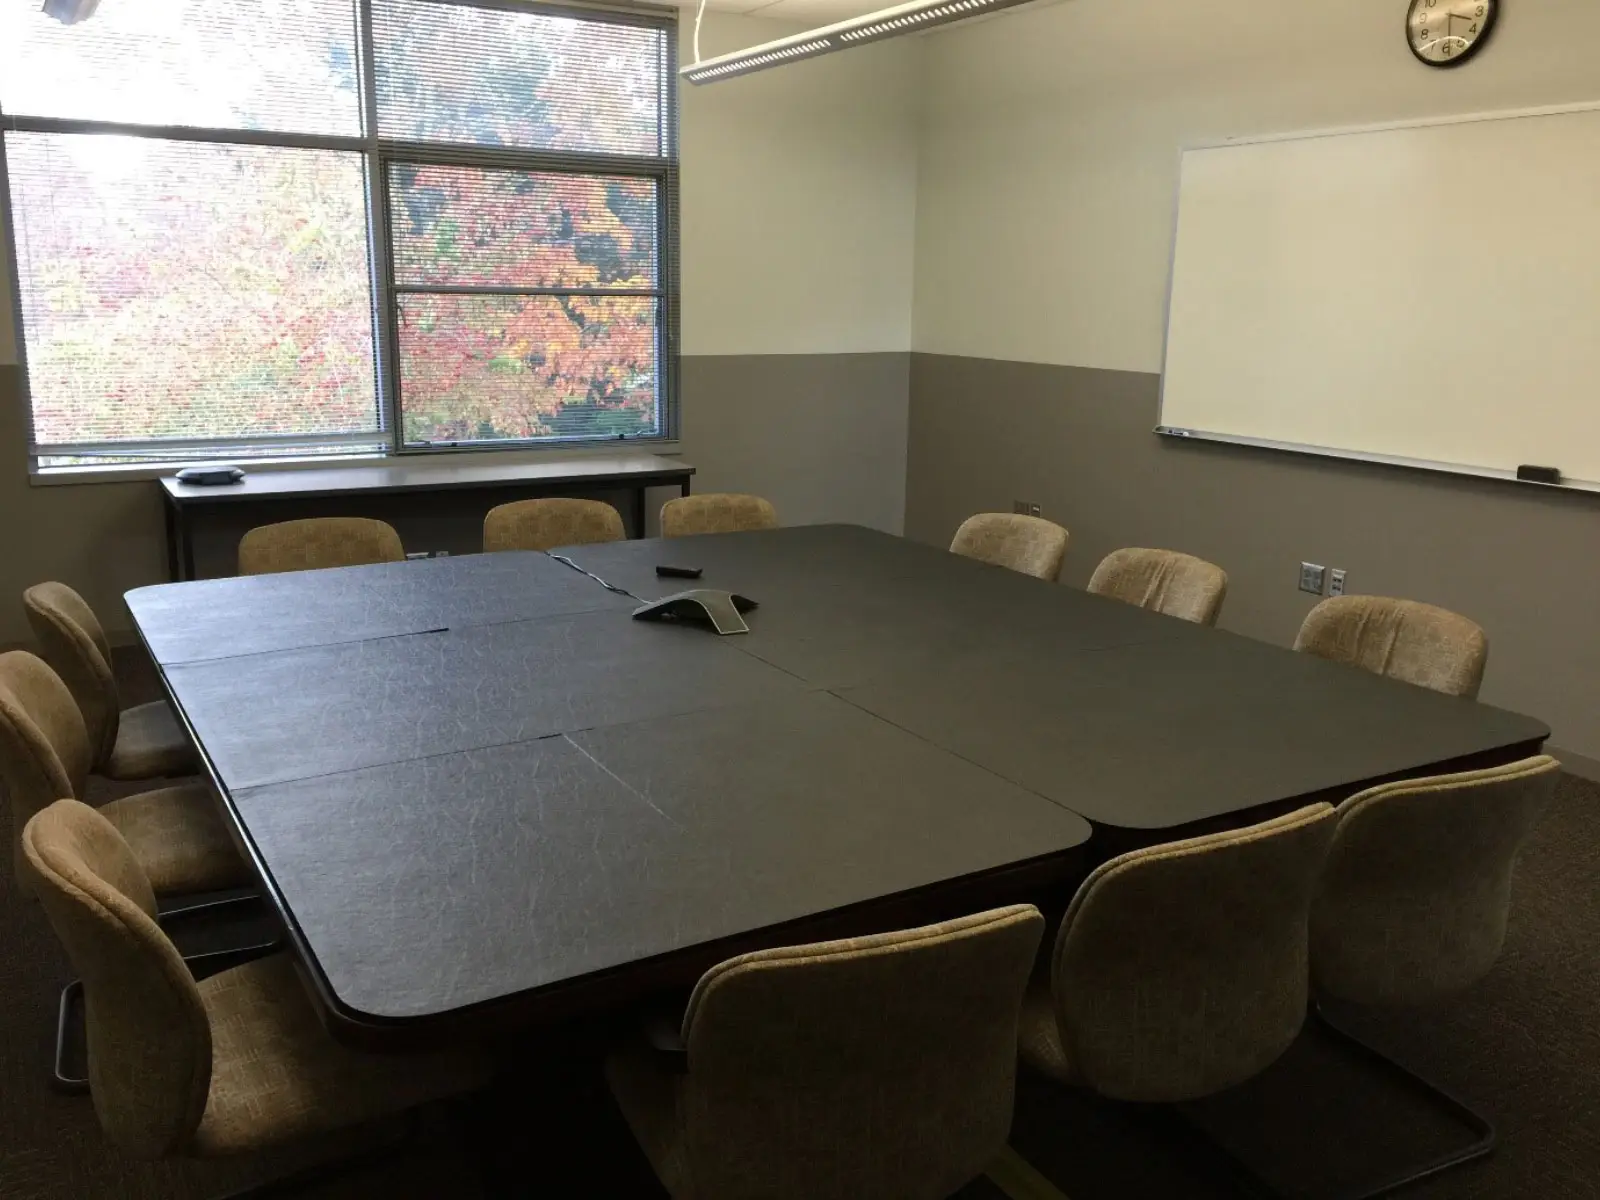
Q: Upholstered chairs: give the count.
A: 12